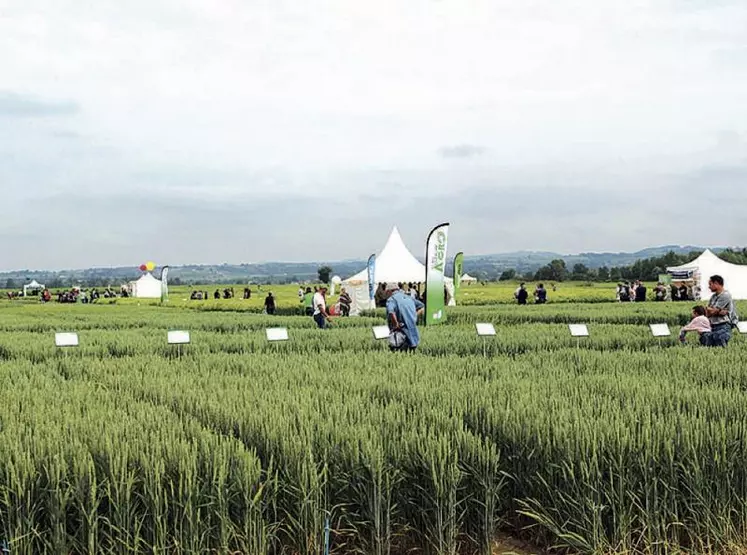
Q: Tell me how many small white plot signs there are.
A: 8